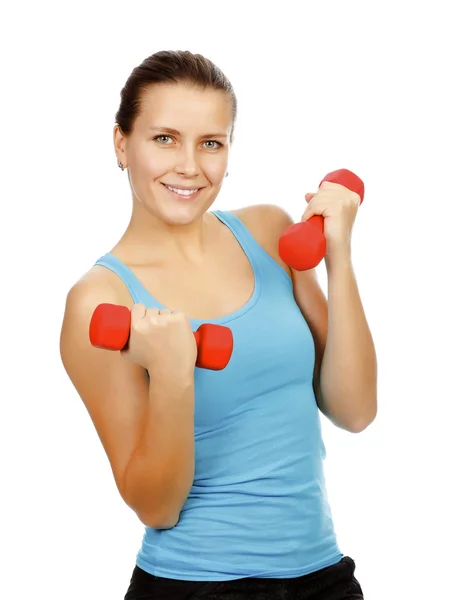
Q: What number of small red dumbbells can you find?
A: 2